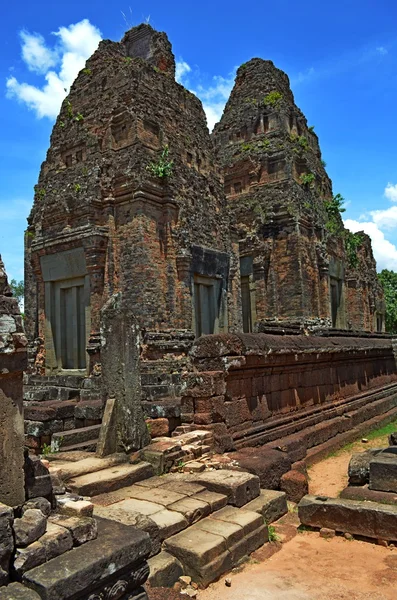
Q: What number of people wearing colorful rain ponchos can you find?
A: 0